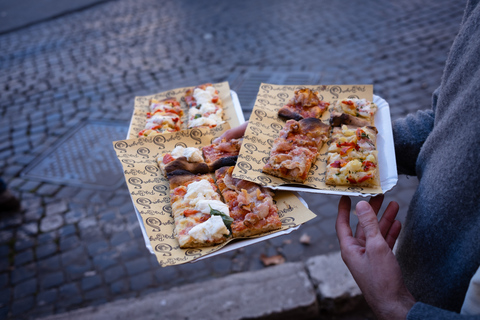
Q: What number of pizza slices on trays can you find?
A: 10